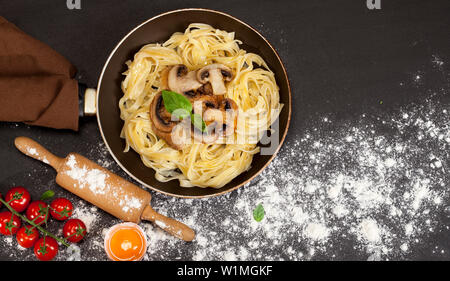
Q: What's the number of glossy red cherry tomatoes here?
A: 7